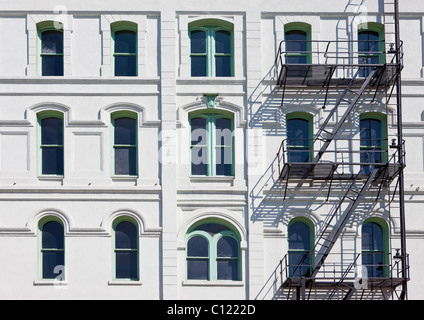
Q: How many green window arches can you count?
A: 15